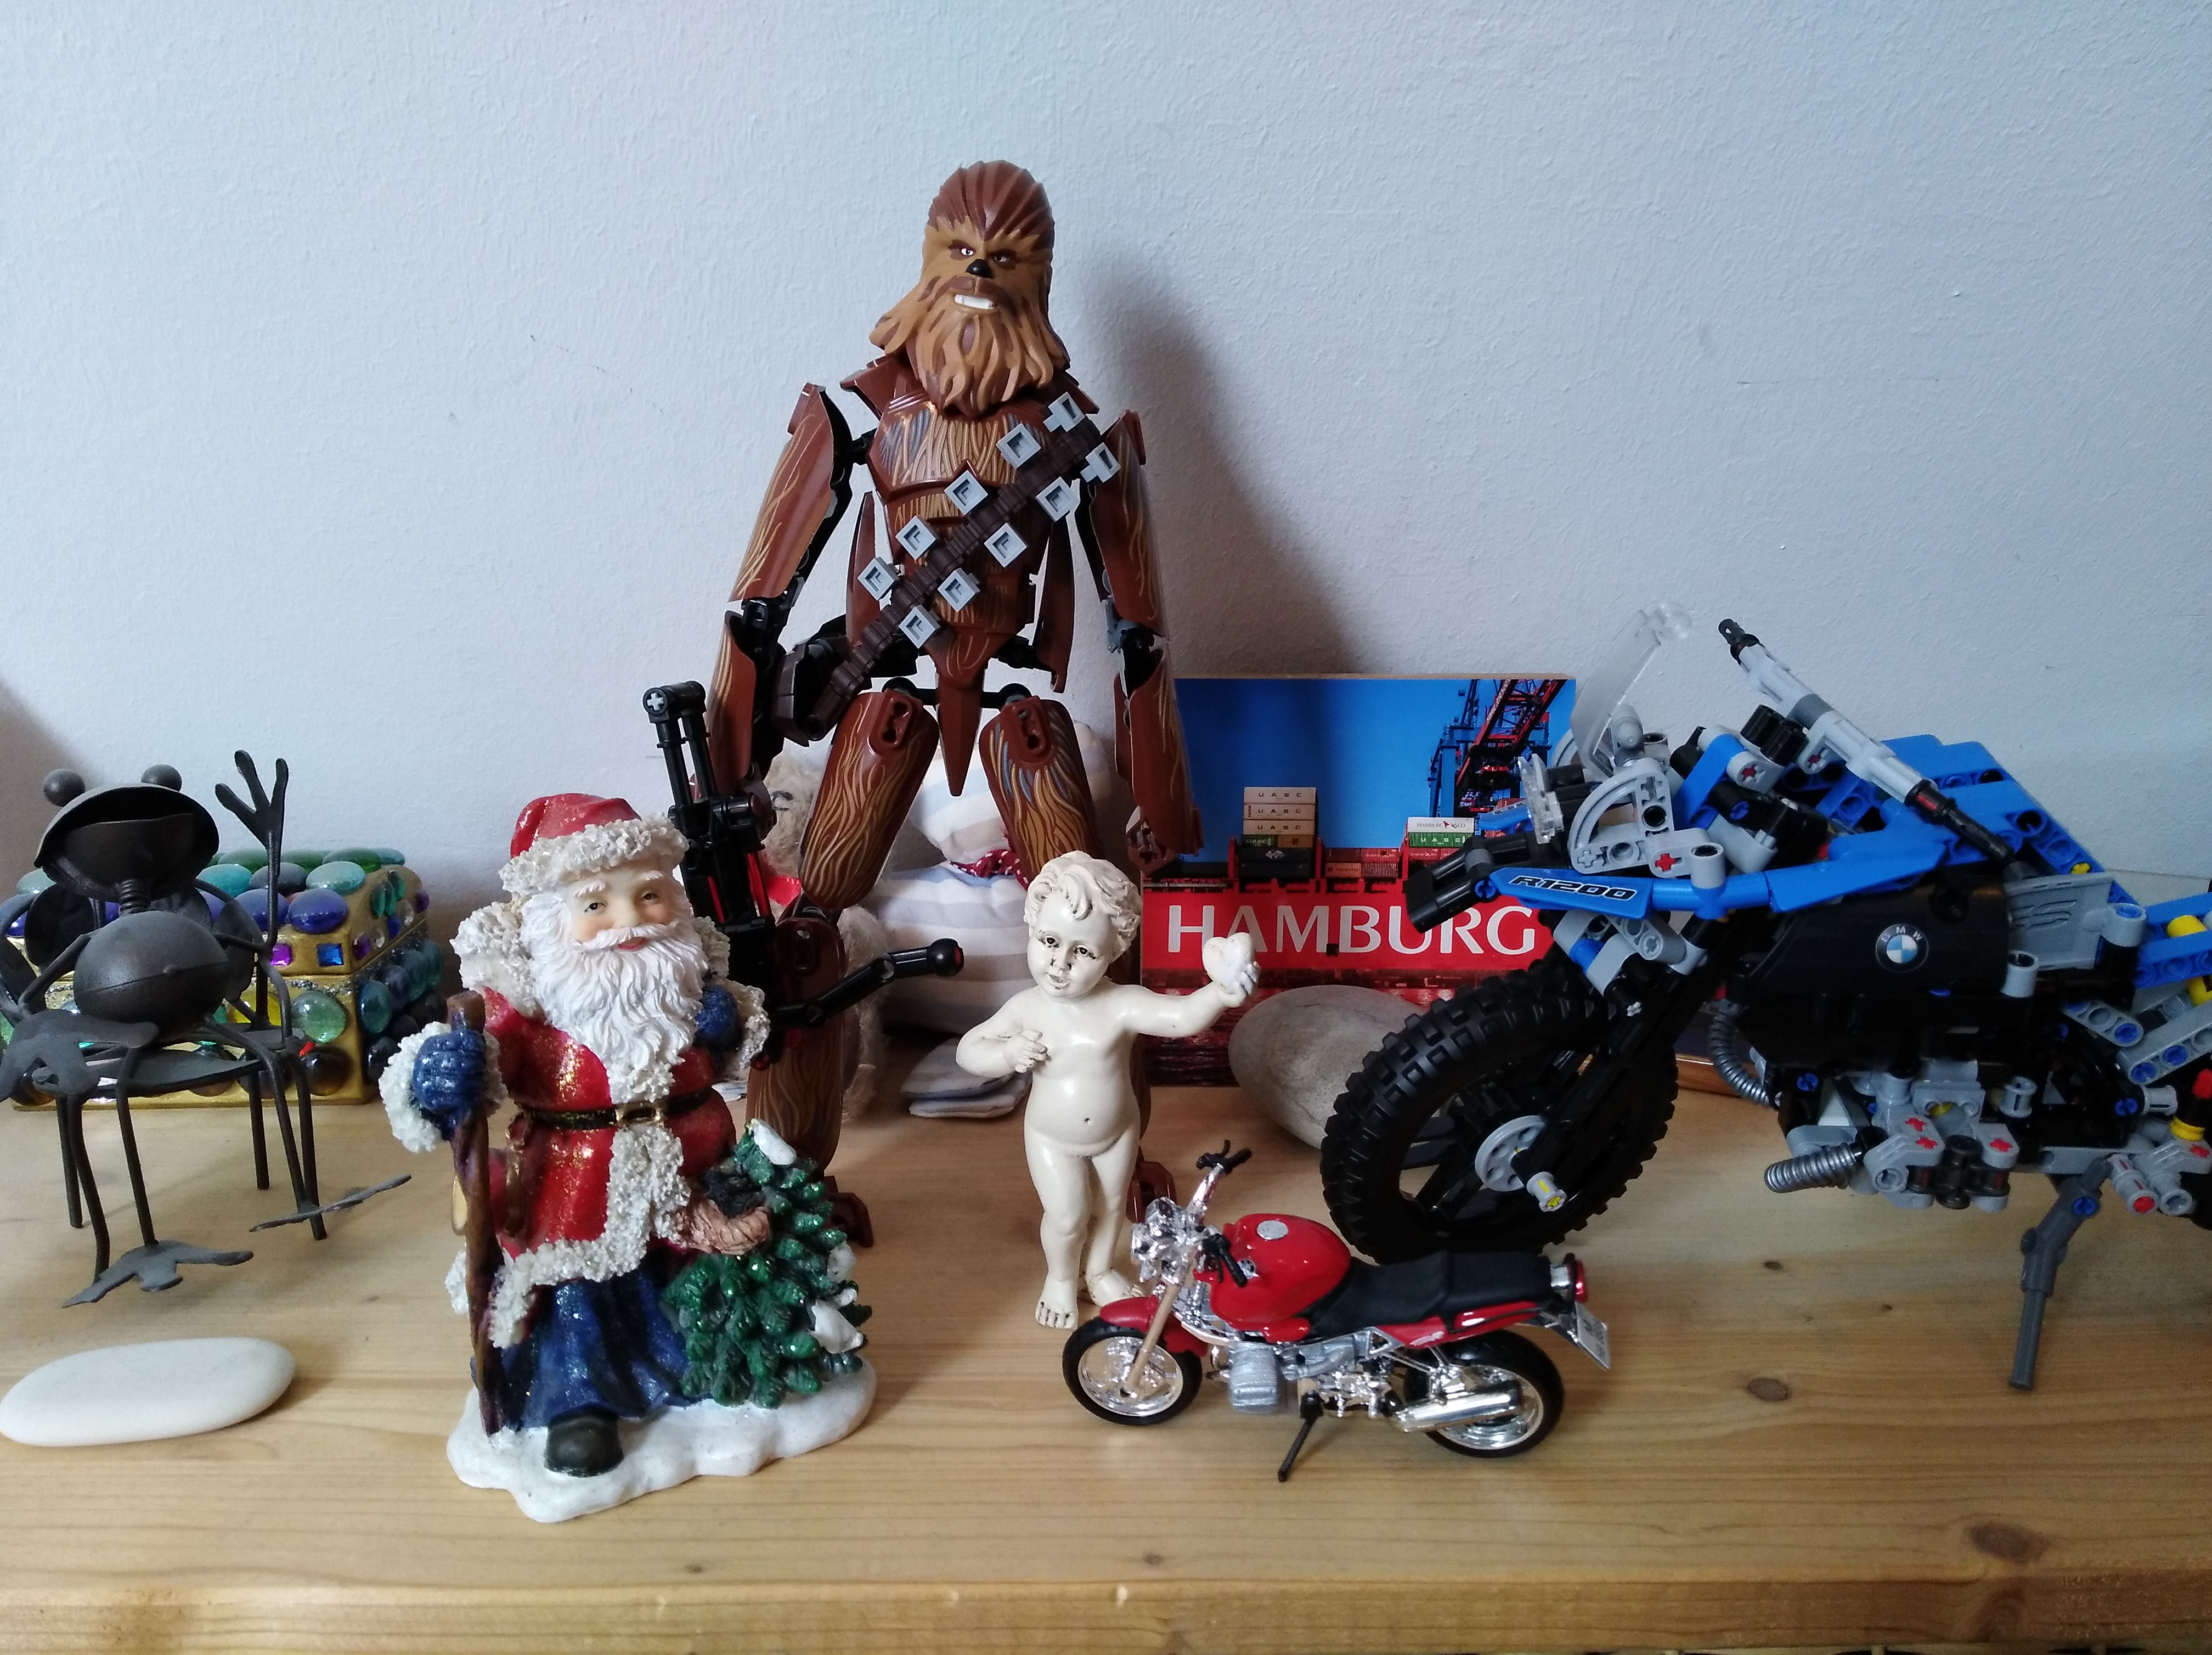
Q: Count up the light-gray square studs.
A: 10